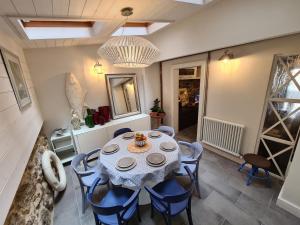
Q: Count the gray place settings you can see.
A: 6